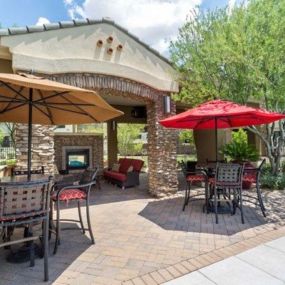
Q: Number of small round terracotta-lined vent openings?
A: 4